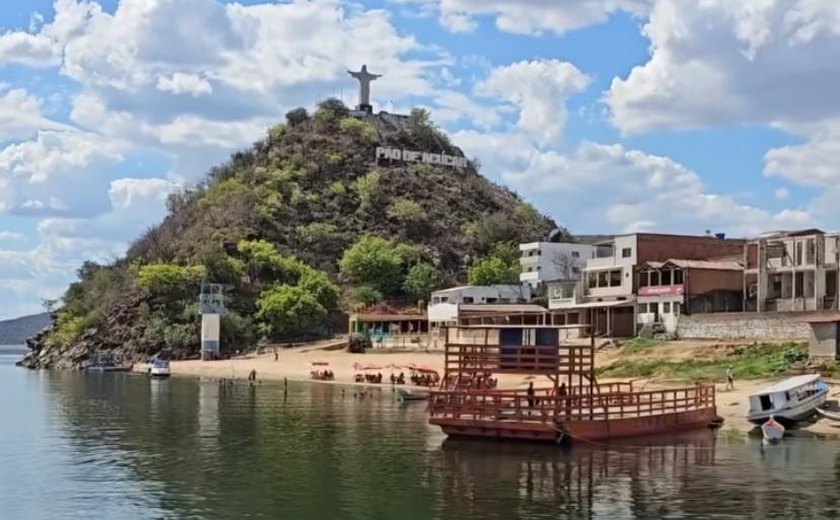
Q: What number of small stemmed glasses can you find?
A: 0